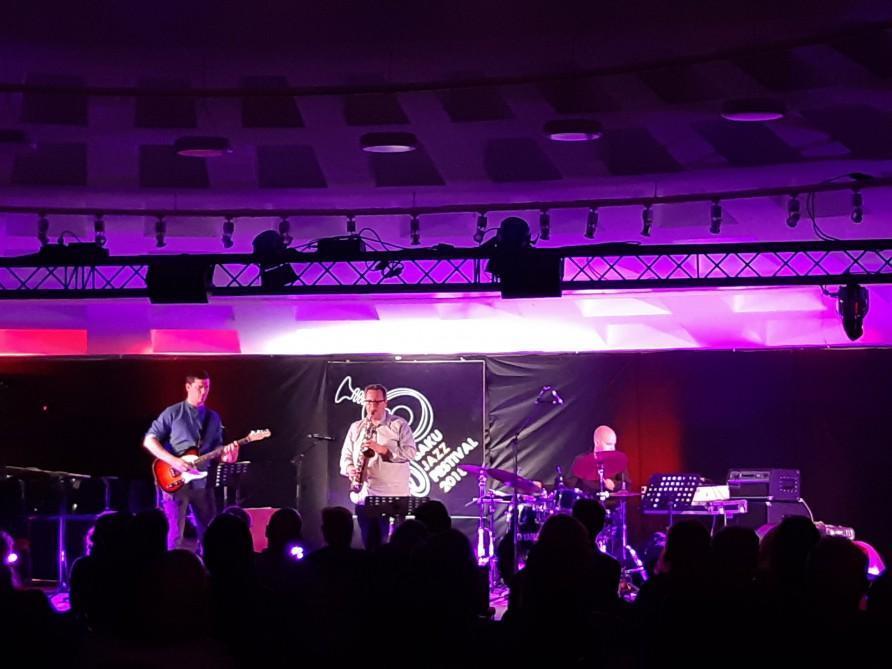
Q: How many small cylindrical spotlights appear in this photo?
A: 14